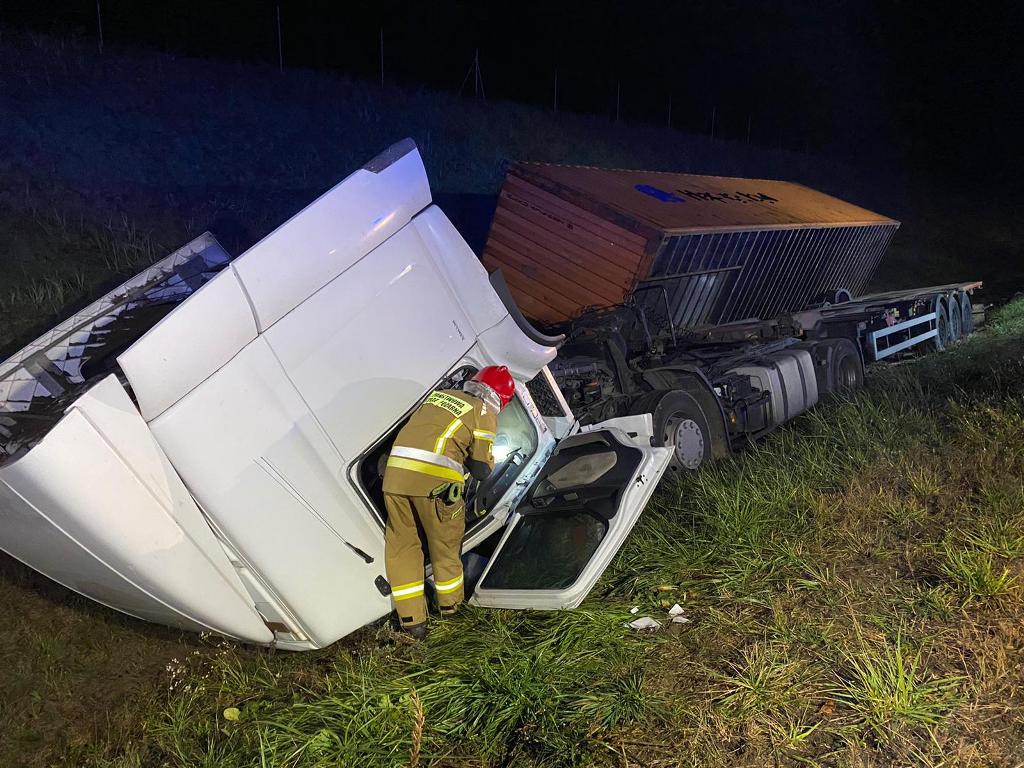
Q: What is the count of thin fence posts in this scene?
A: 9